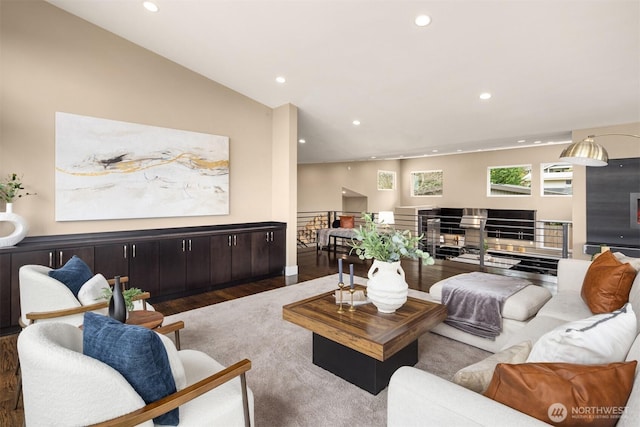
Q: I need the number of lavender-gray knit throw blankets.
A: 1